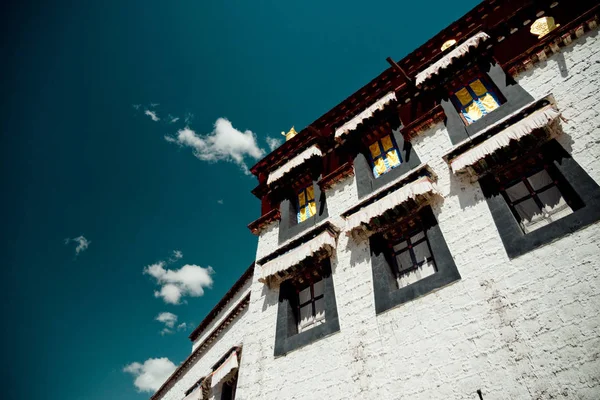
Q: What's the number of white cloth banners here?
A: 8